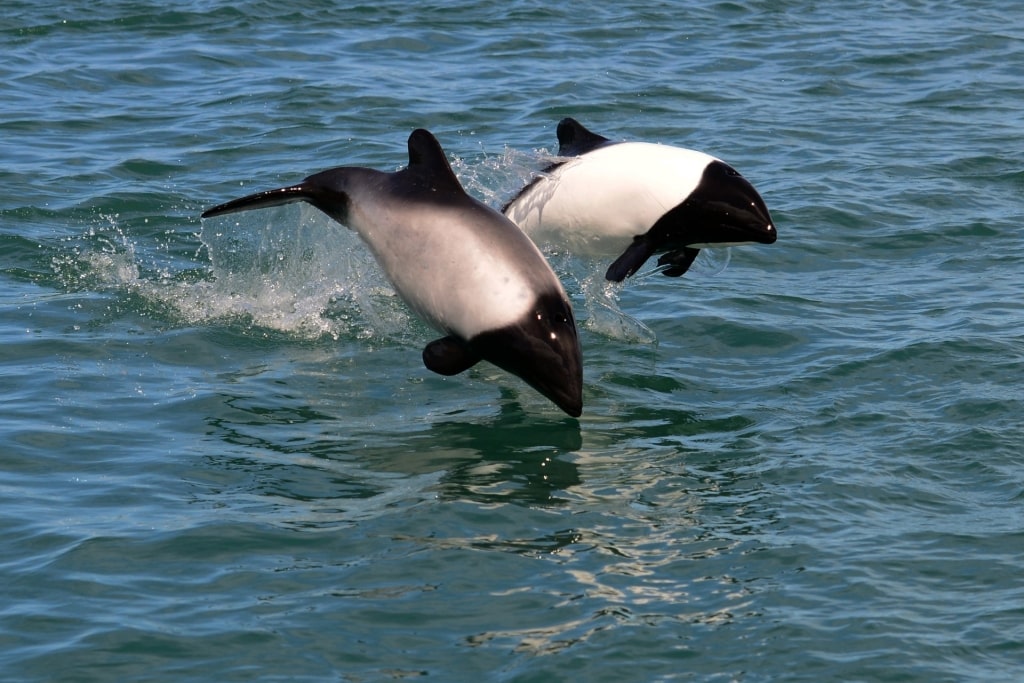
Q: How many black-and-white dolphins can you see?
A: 2